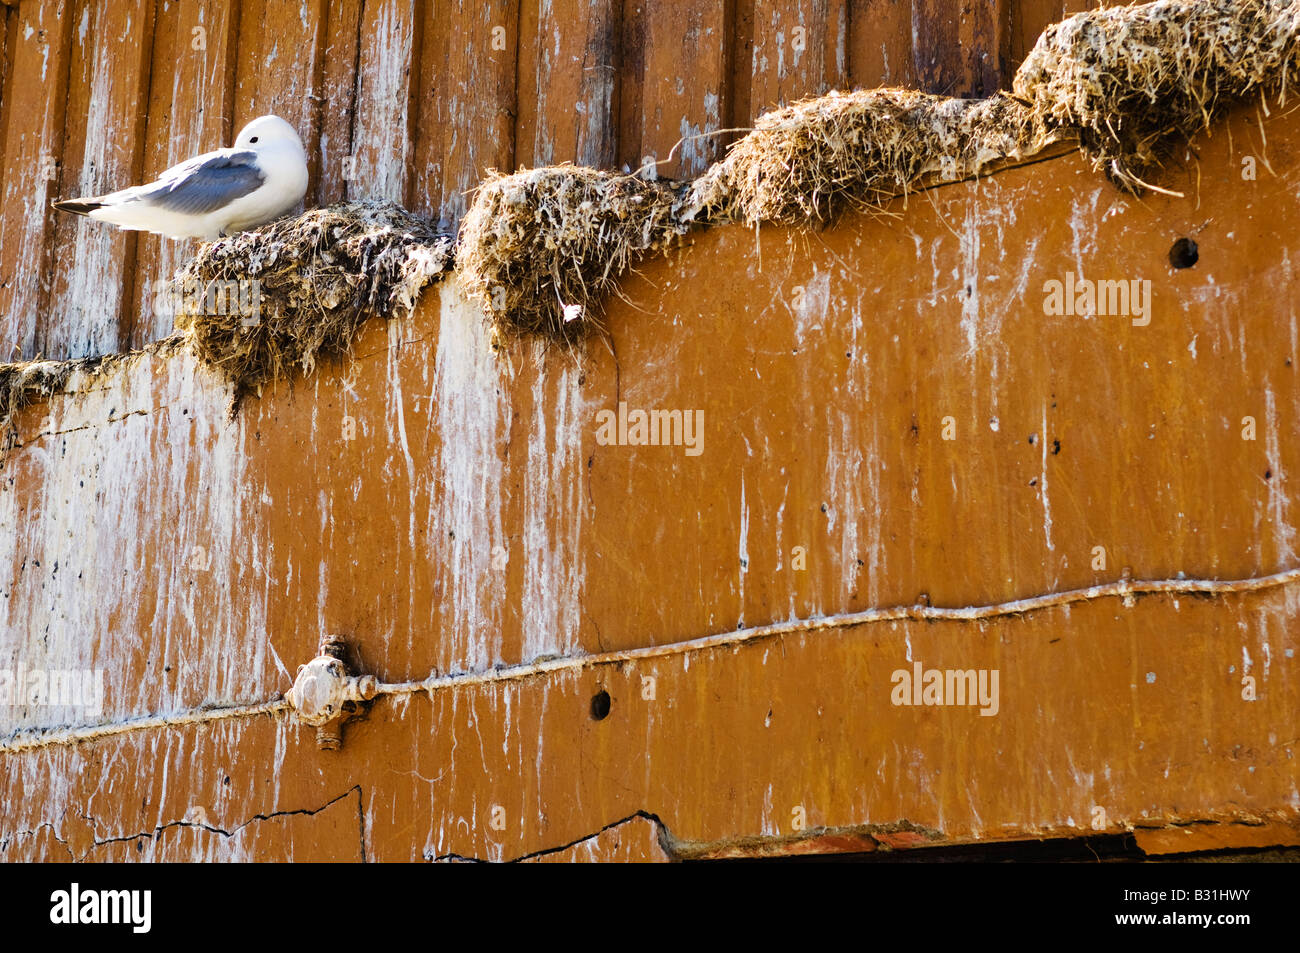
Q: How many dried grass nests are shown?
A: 4